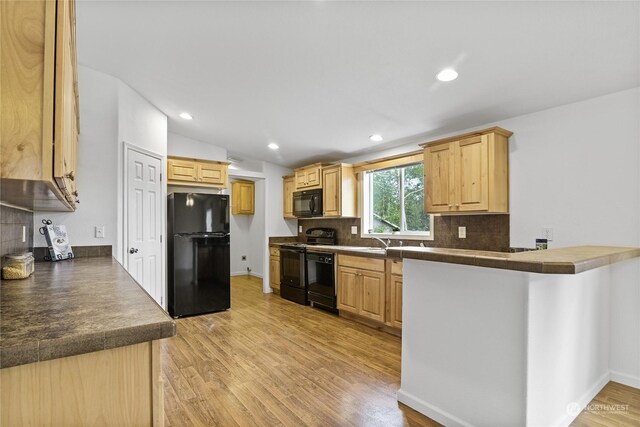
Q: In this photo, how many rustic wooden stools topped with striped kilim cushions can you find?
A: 0